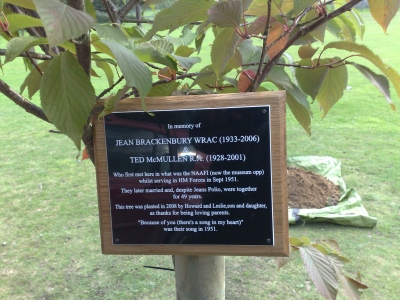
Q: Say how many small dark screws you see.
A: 4